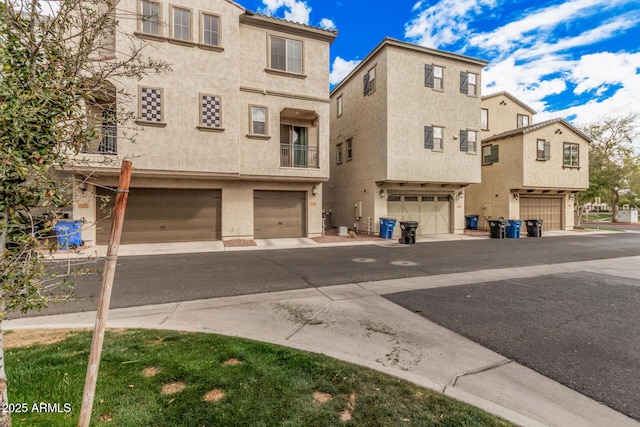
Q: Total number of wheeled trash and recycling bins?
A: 7